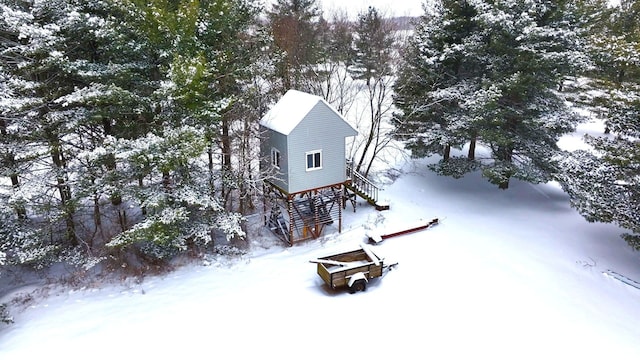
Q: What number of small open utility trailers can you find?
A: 1